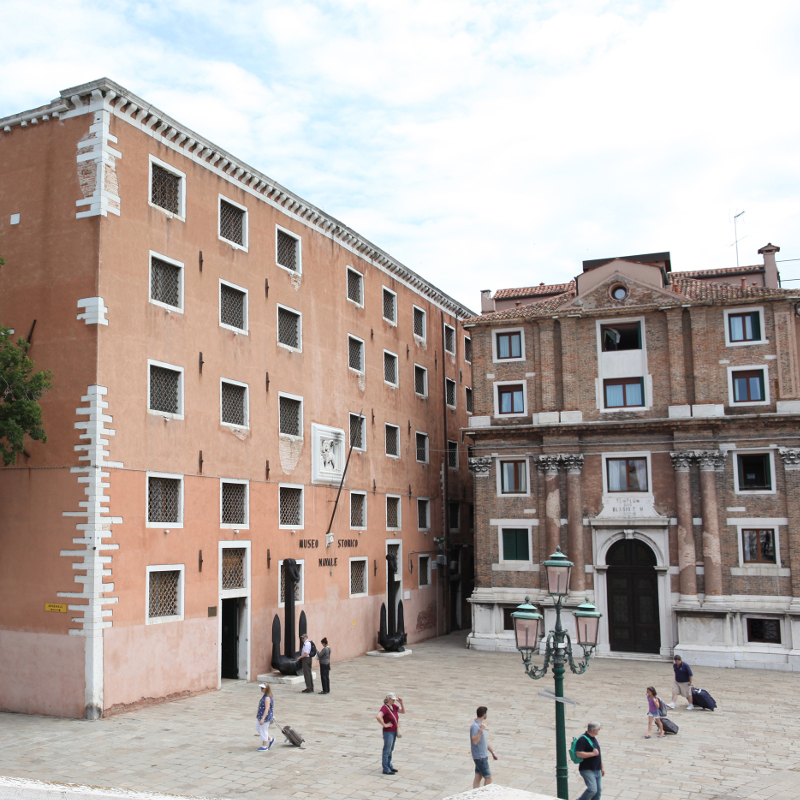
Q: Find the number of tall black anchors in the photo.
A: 2